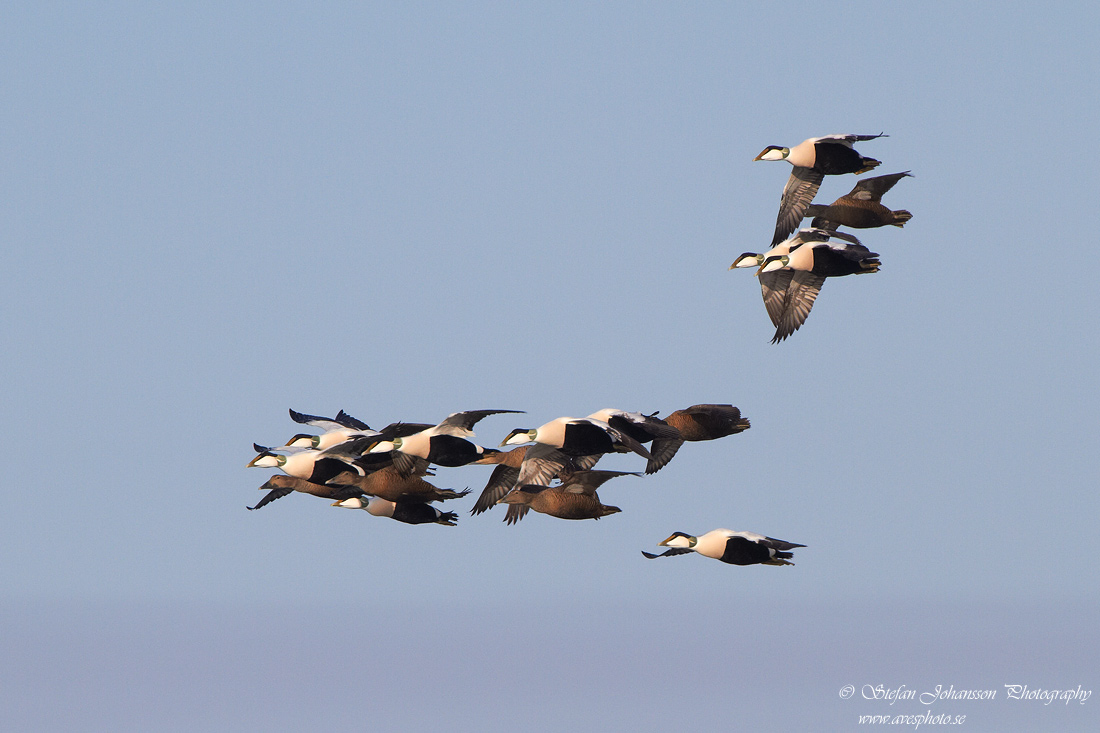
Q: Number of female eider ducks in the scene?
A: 6